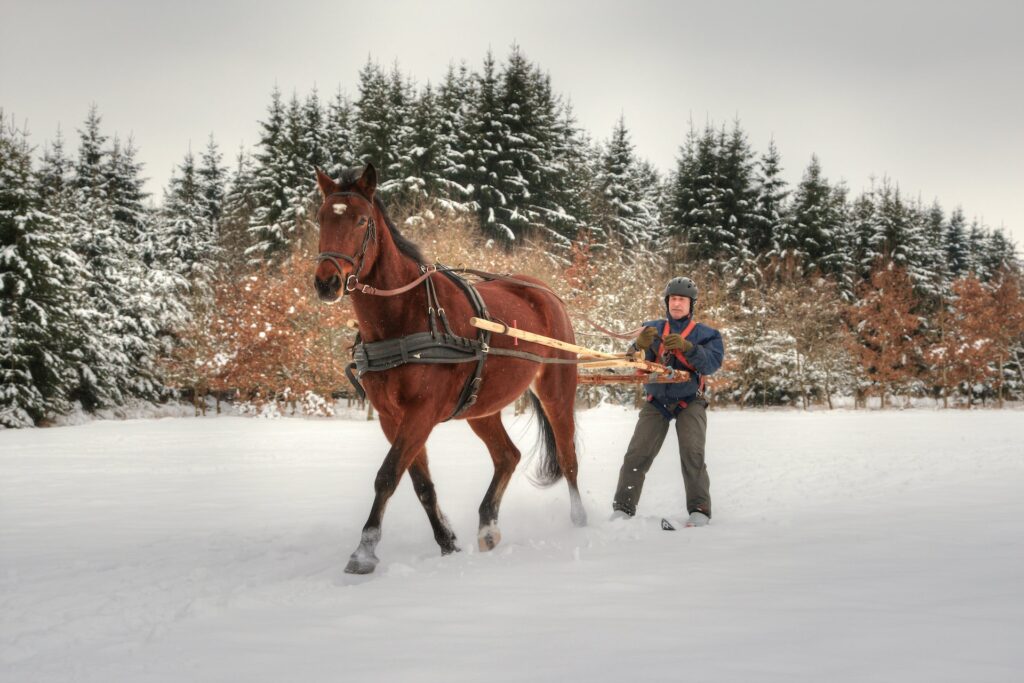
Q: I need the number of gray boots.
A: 2